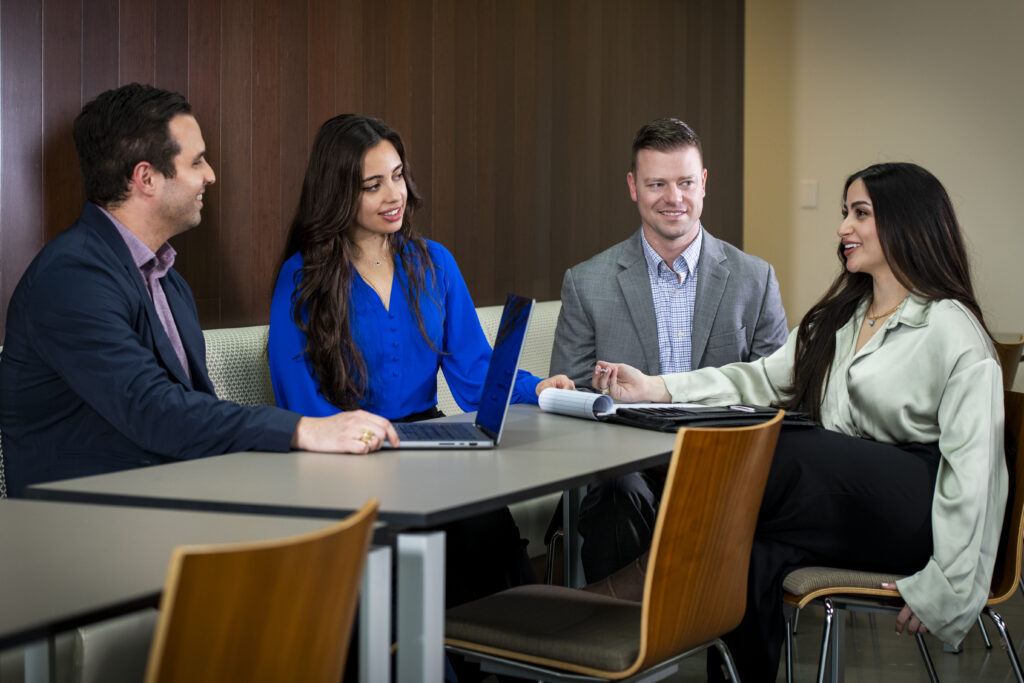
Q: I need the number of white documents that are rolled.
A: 1